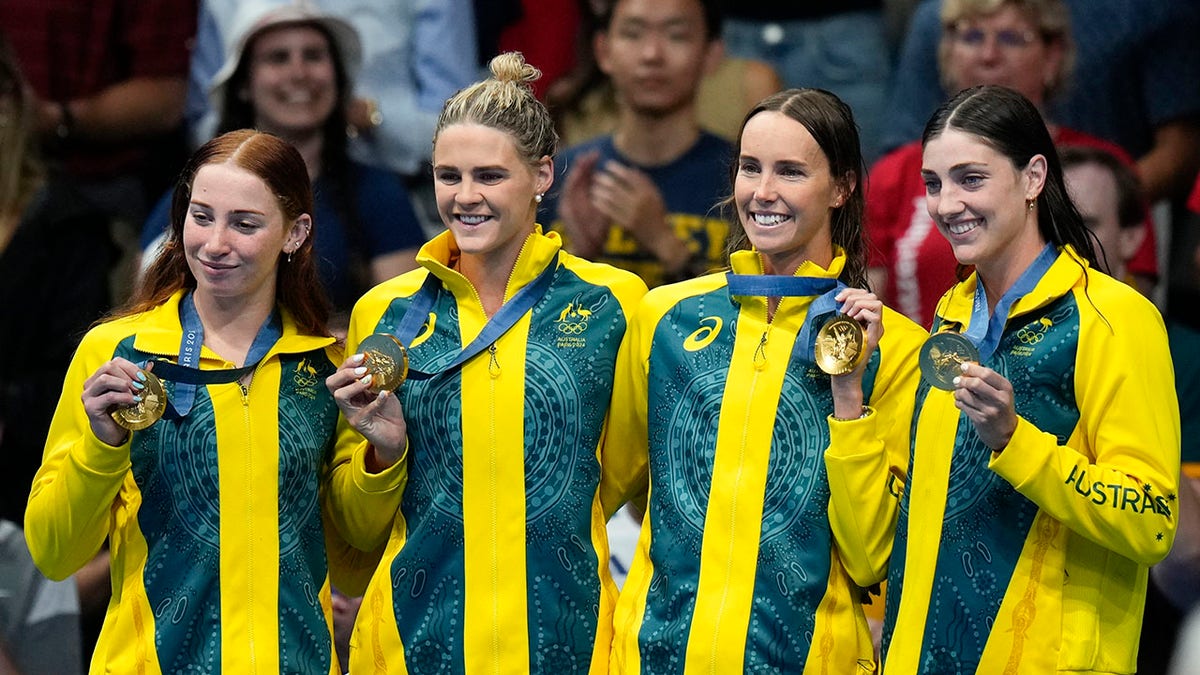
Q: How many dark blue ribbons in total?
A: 4